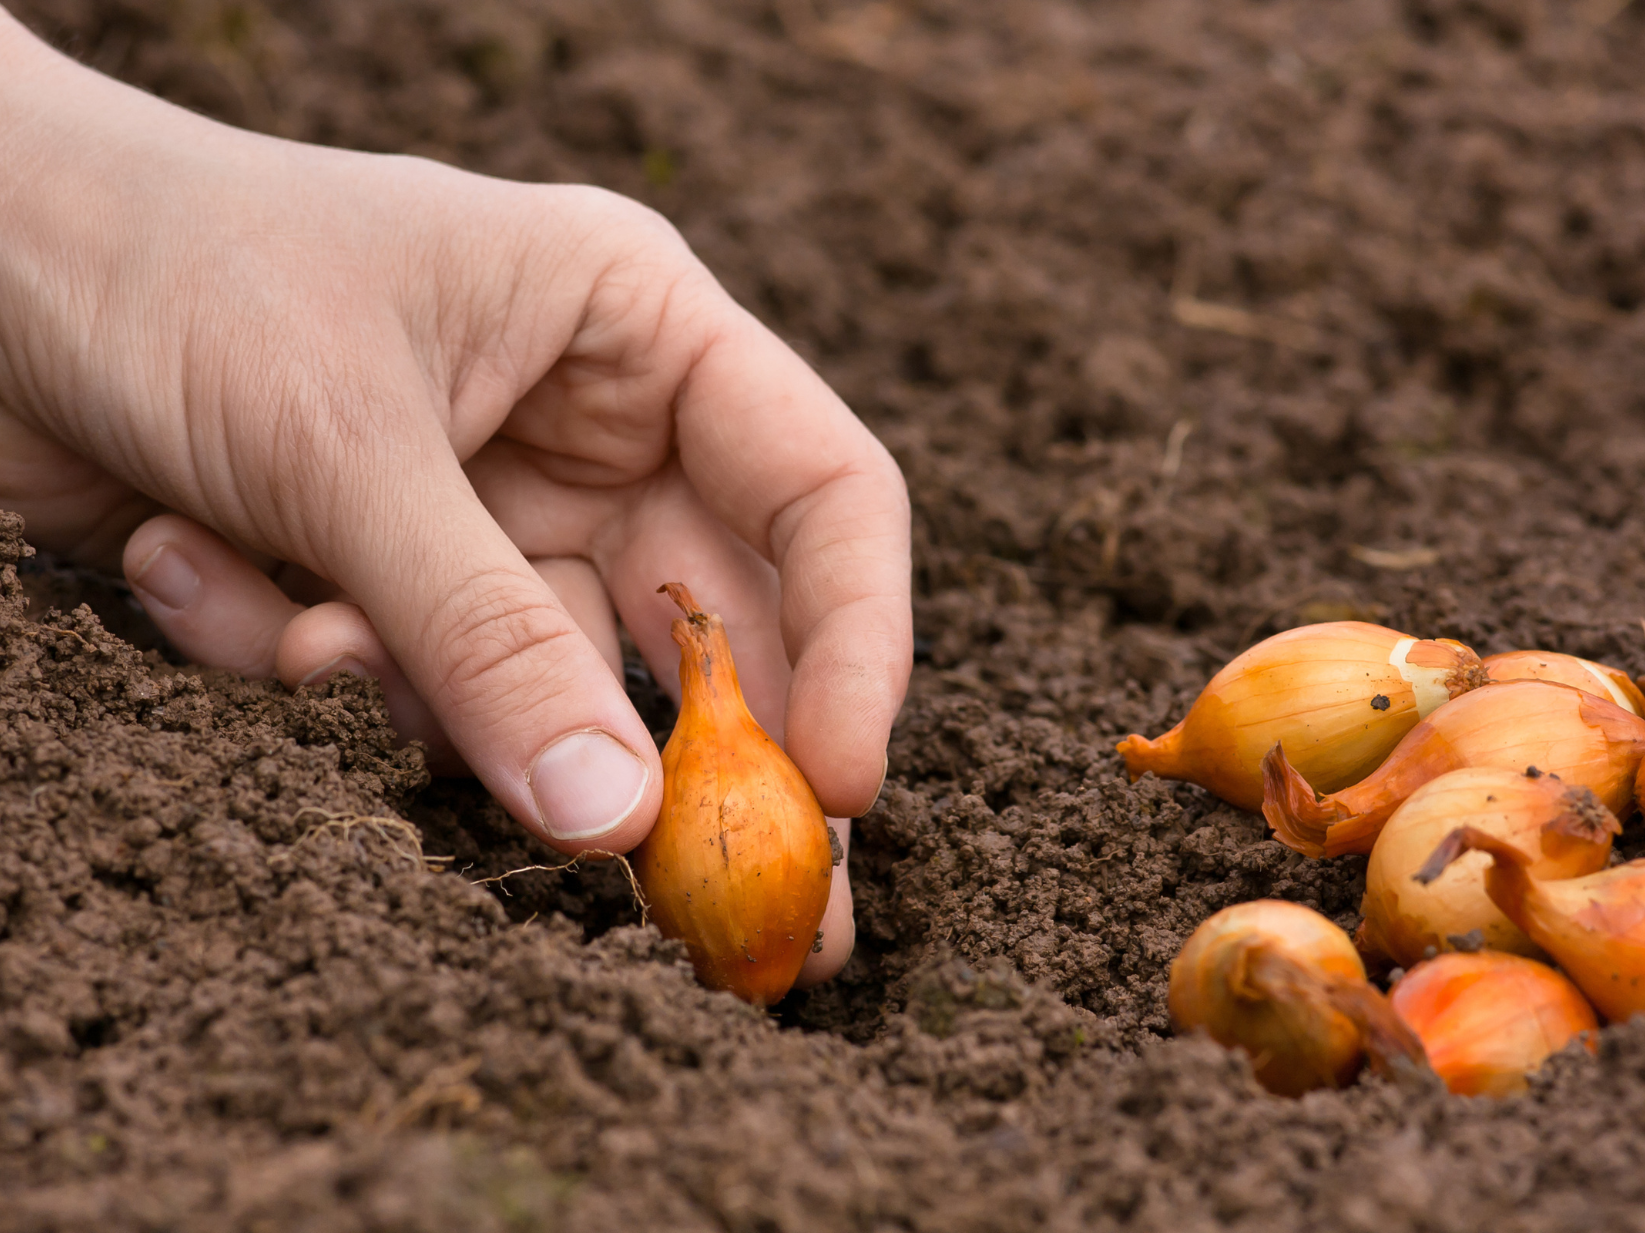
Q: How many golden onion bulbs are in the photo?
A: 8